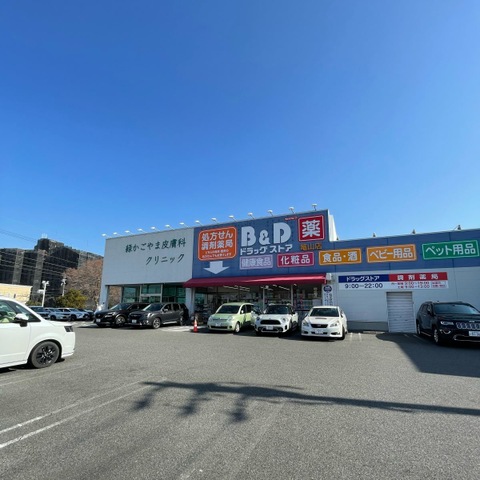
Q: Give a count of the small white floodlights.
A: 14